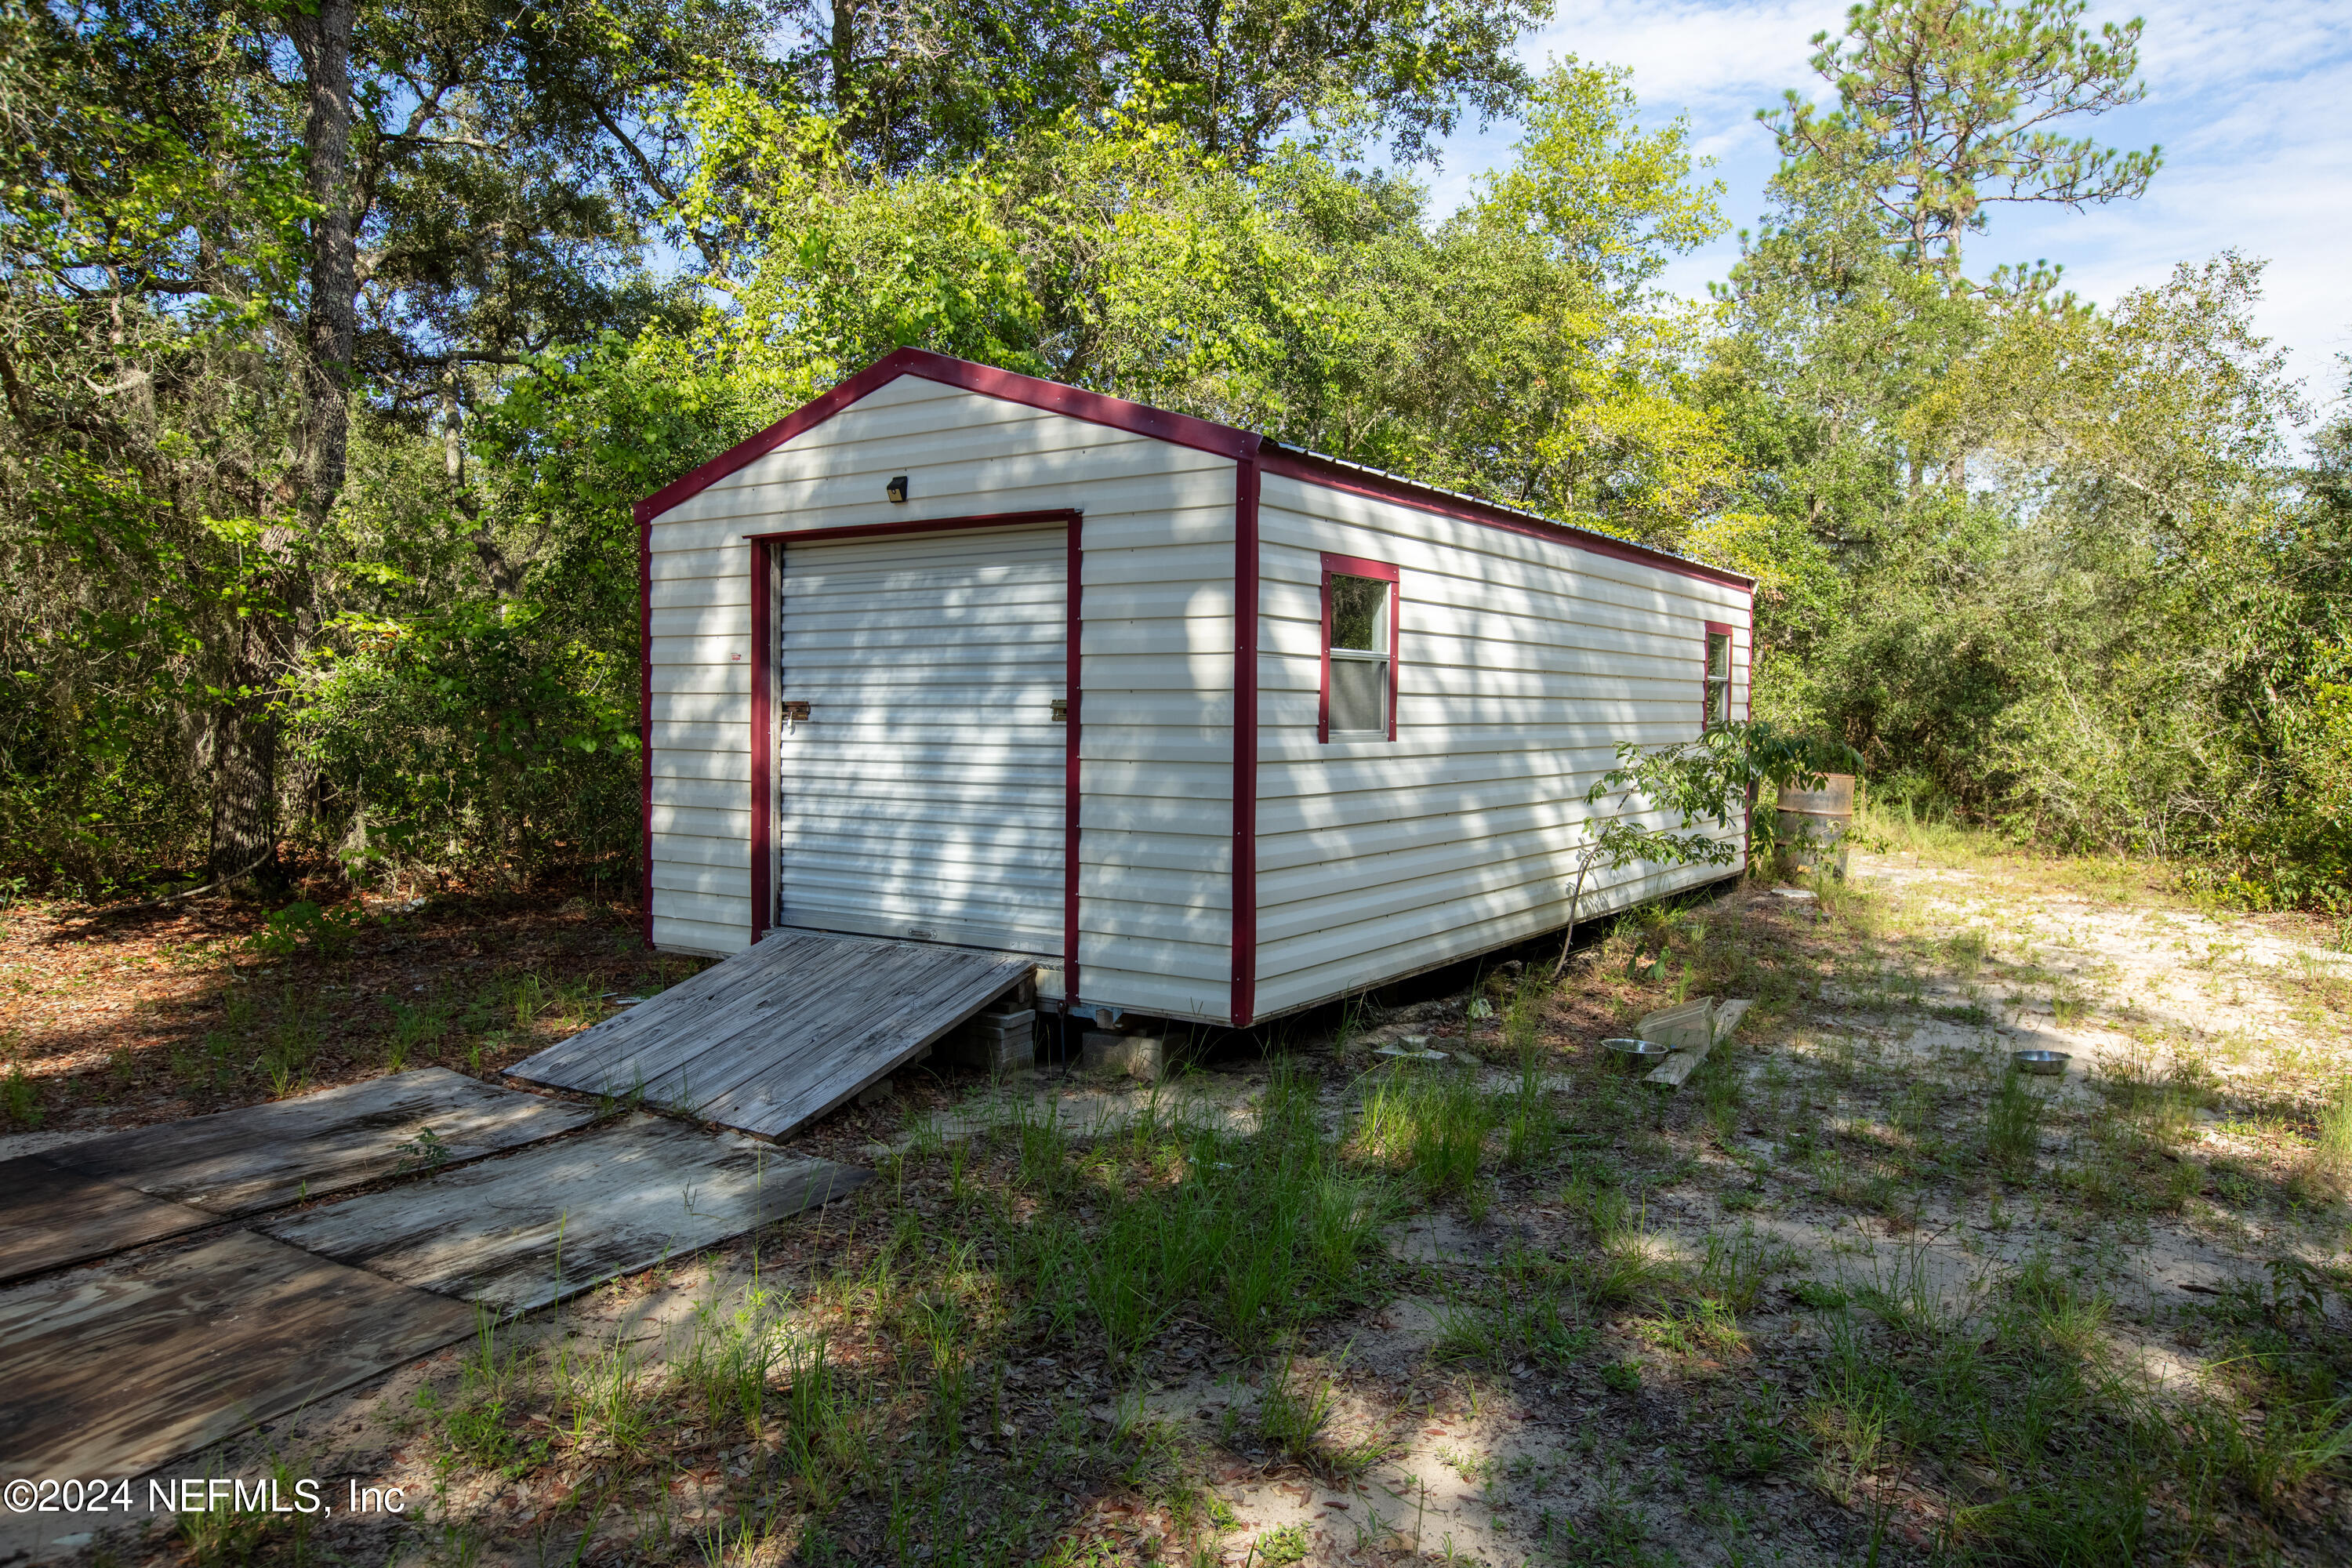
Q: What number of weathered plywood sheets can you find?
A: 4